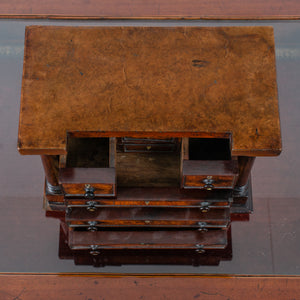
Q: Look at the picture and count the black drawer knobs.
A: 8